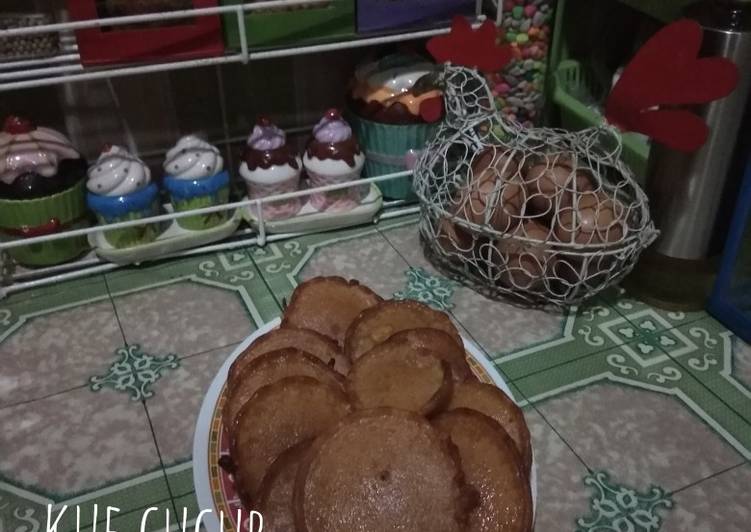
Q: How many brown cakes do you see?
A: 11